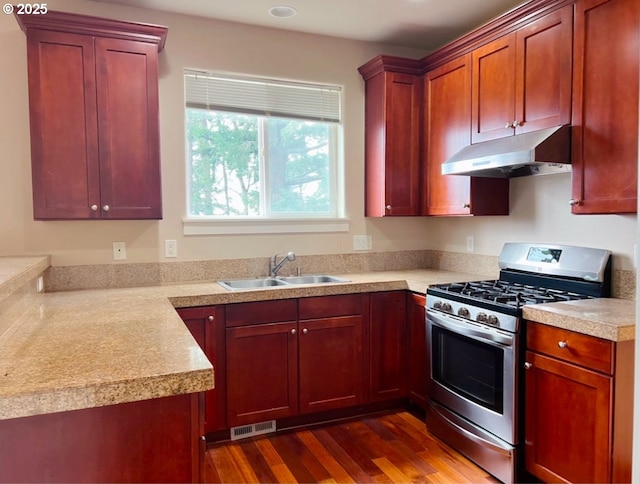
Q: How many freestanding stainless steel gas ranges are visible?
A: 1